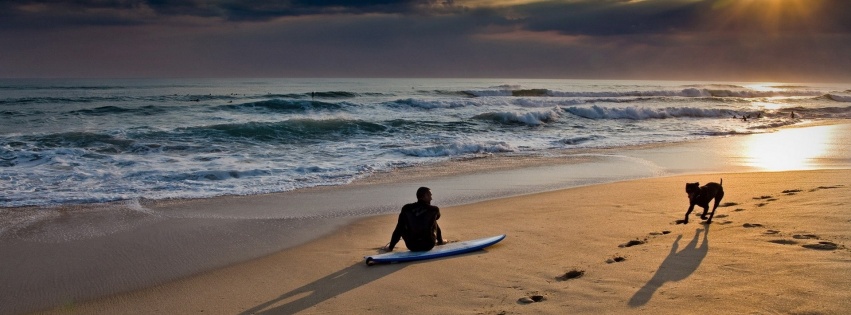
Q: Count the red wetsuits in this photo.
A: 0